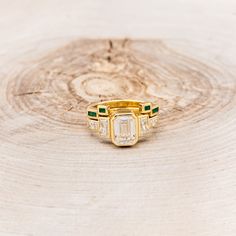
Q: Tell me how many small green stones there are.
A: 4